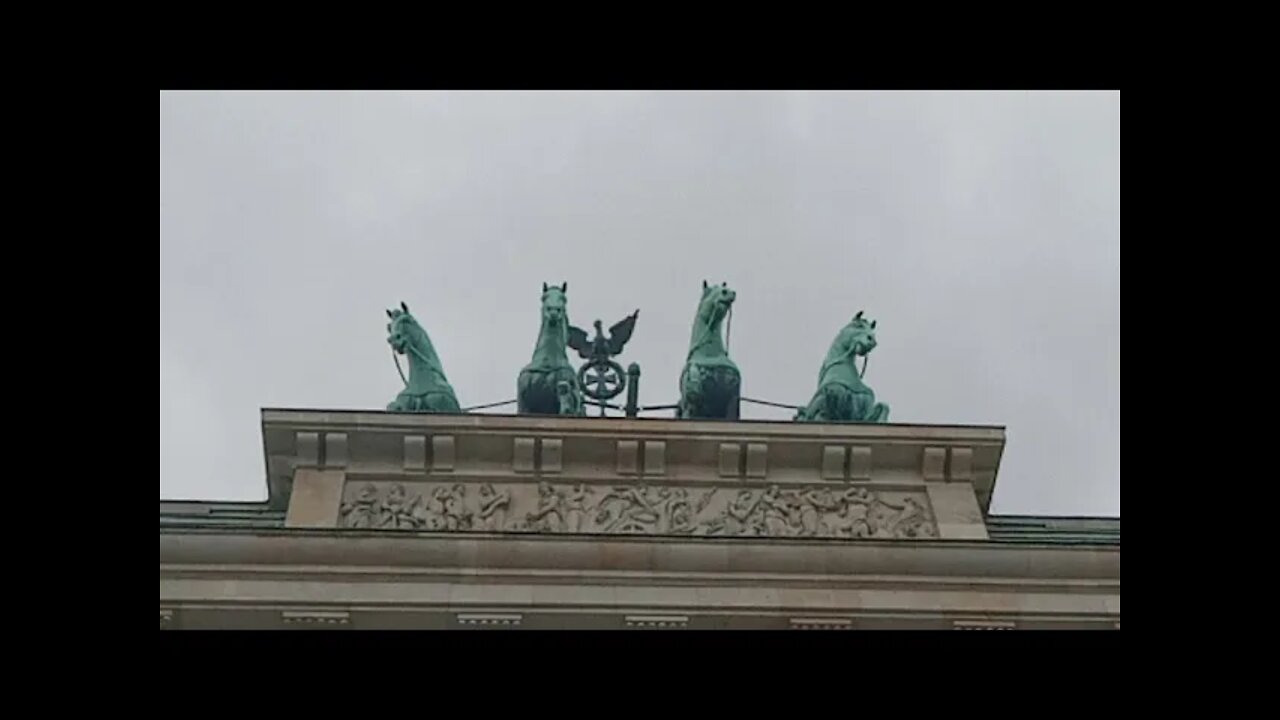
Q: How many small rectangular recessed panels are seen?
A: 14